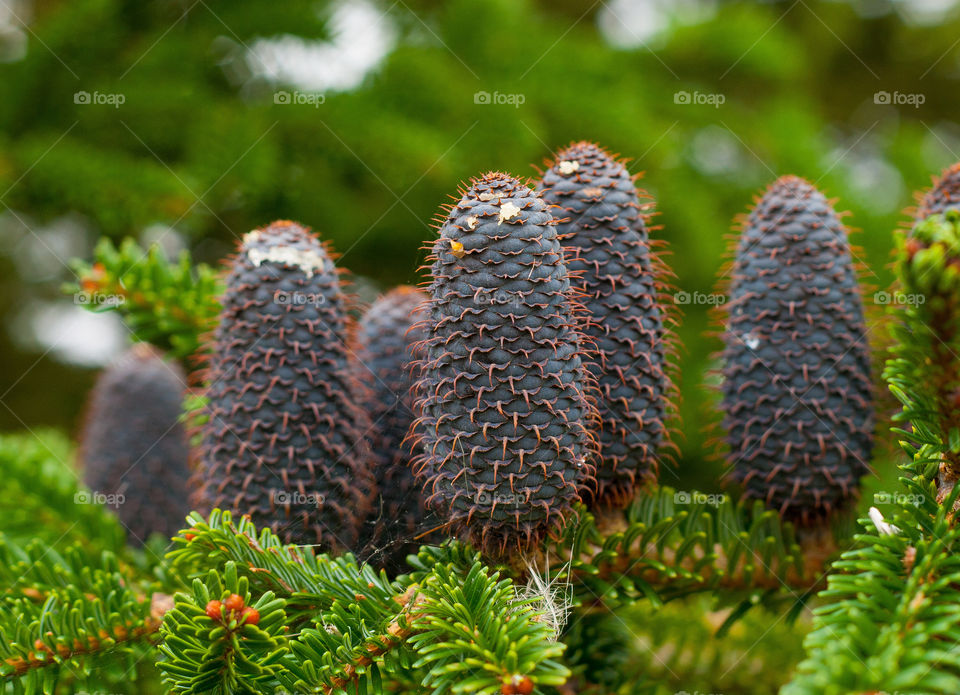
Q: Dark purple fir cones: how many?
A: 7